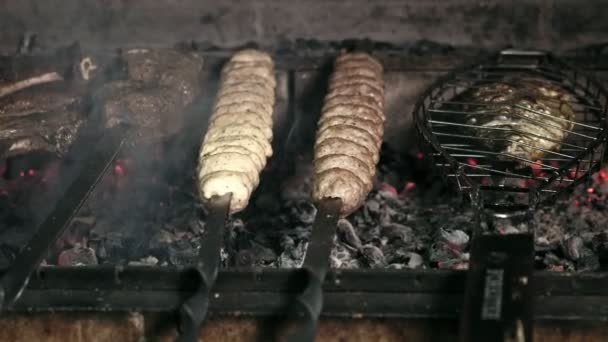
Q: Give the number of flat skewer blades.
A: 3